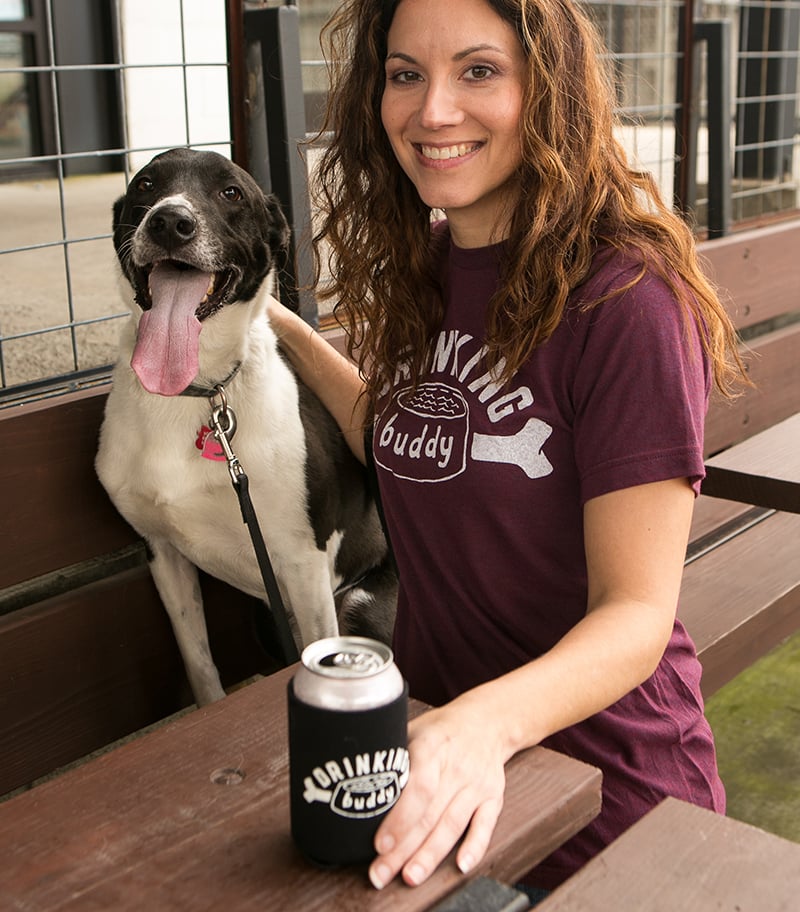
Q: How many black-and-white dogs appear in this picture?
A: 1